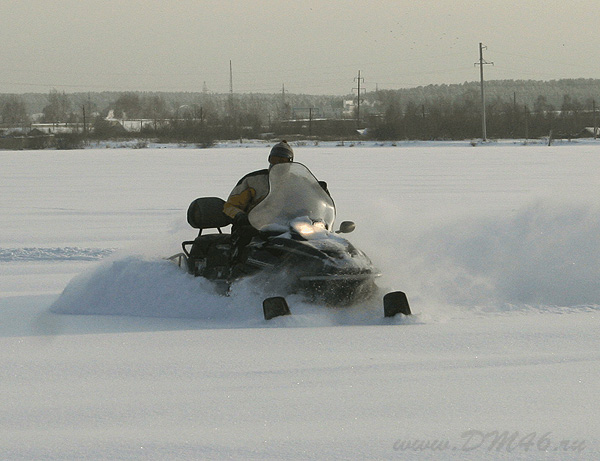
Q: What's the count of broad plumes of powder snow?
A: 2